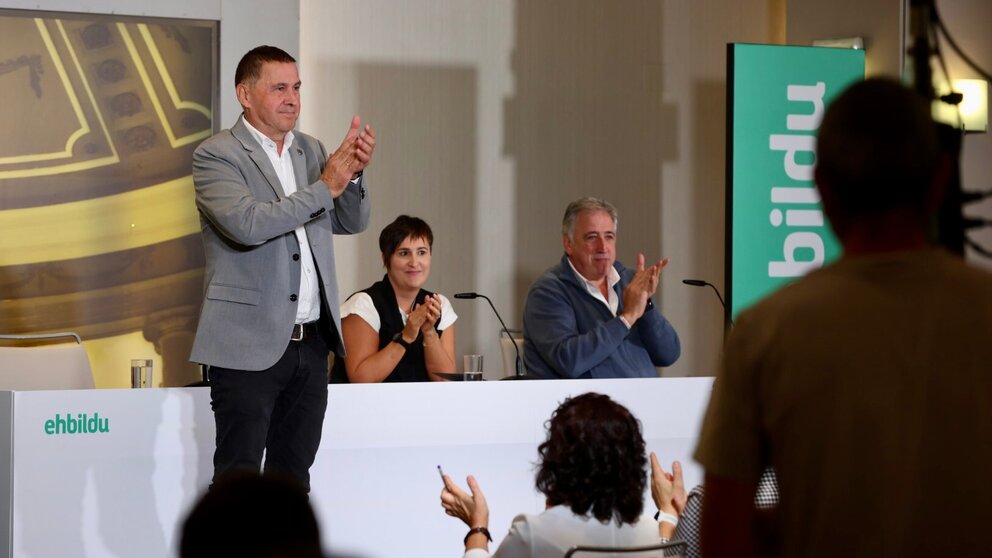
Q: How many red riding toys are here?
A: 0